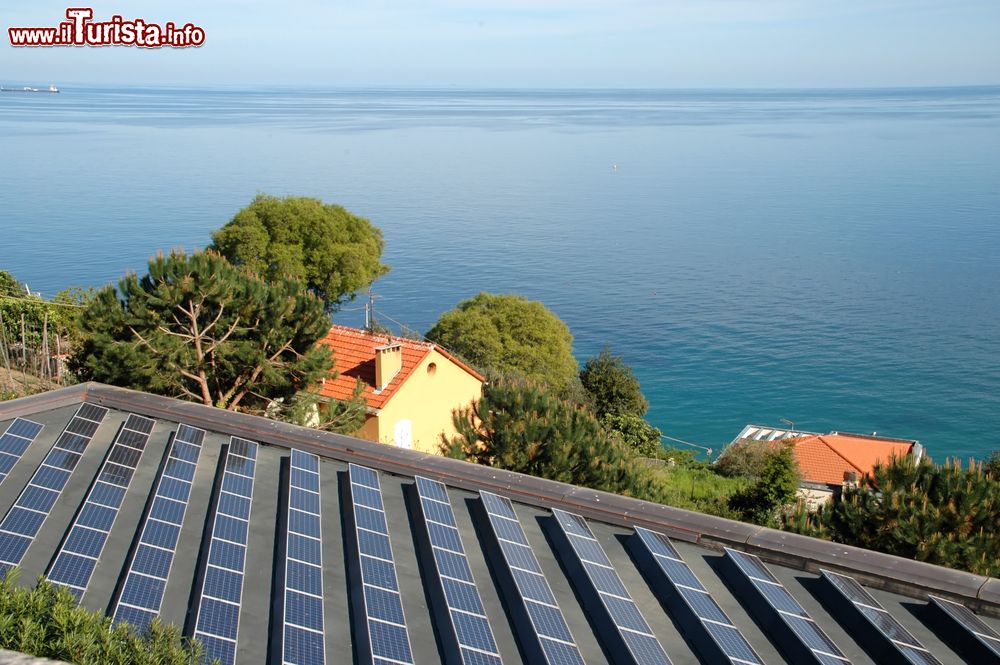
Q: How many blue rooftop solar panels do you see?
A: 14